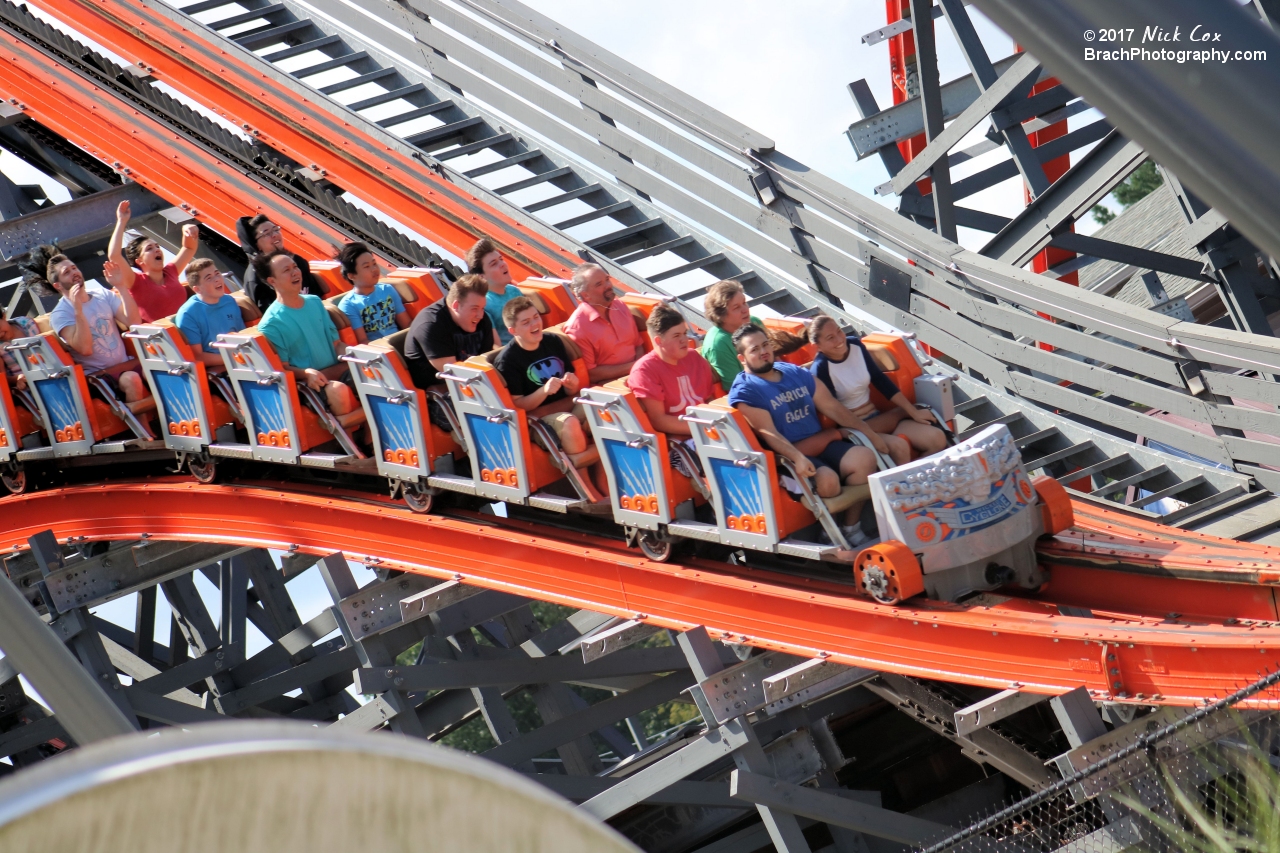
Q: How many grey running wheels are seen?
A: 4